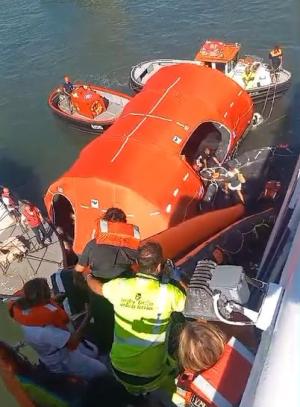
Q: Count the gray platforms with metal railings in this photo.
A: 1